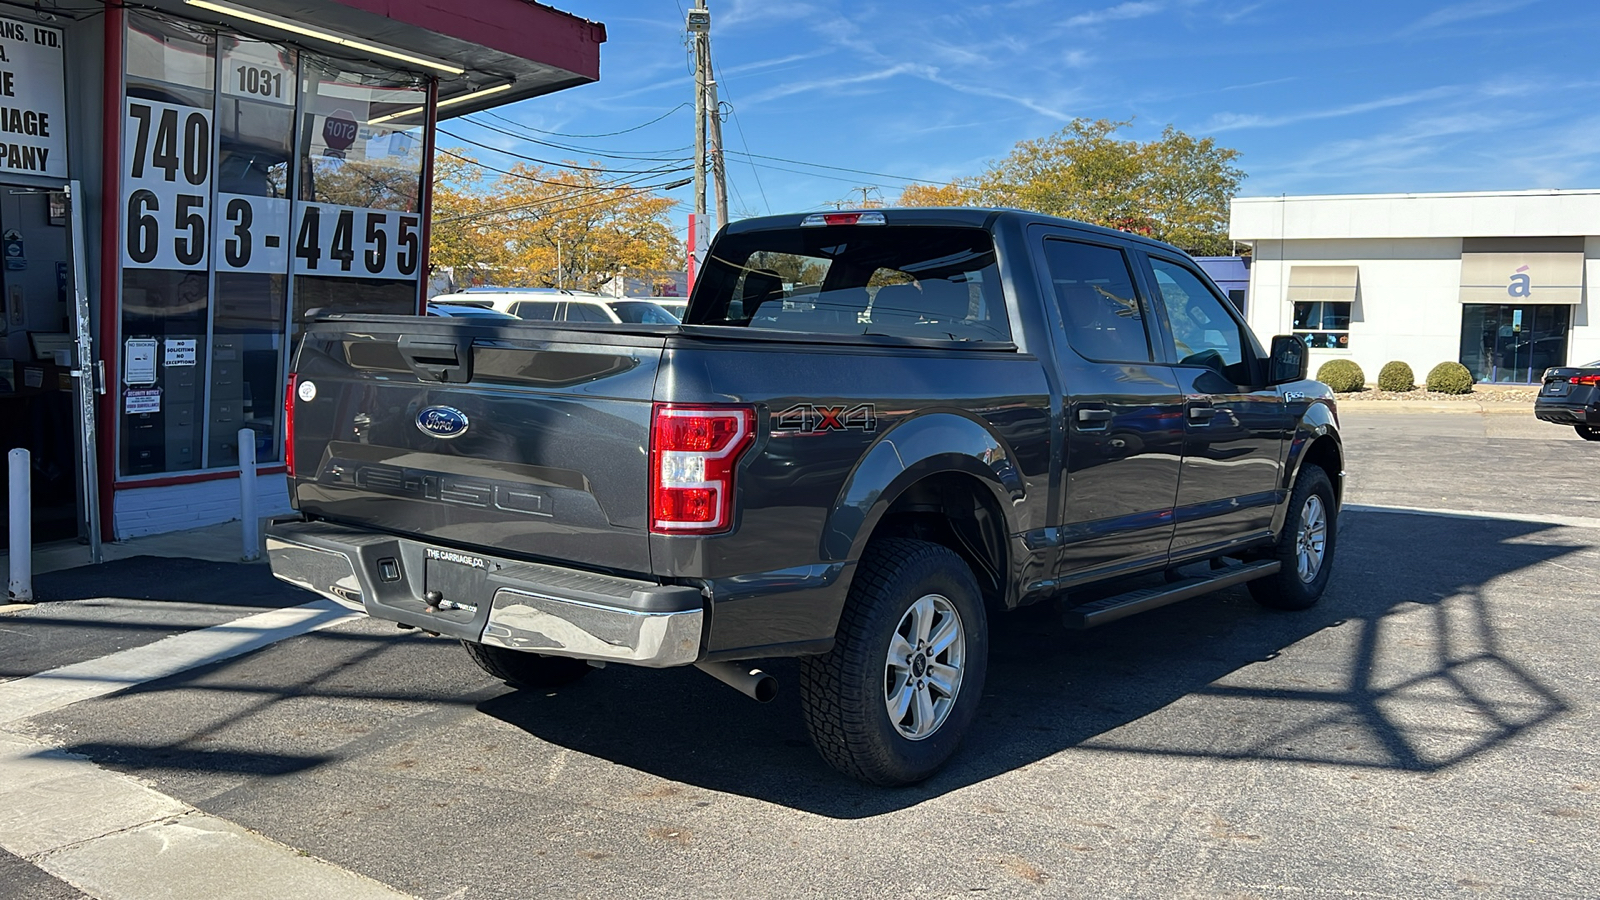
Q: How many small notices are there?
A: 3